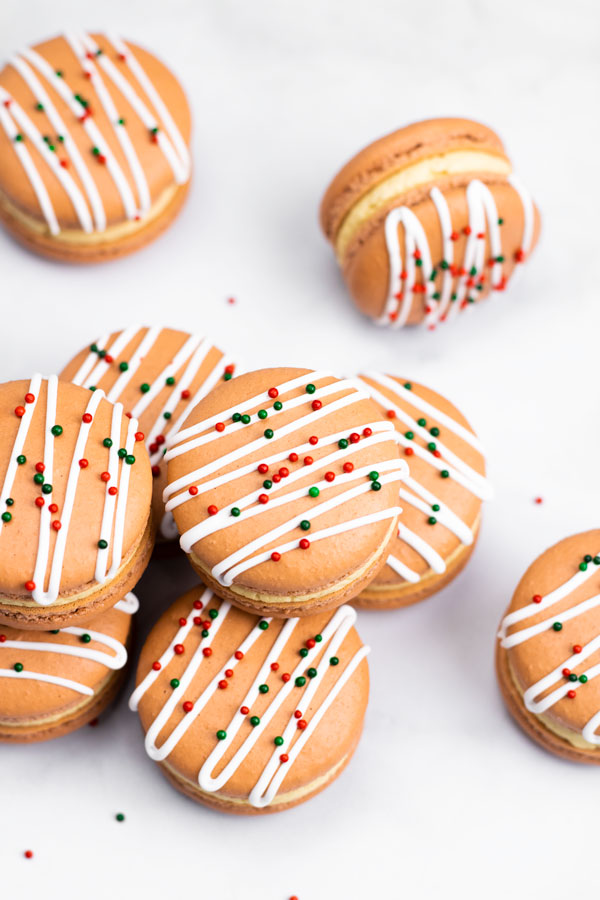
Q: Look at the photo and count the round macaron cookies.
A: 9